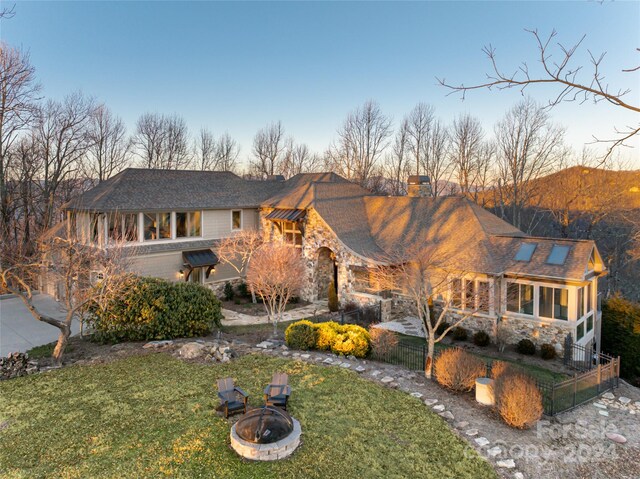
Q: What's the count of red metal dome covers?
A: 0